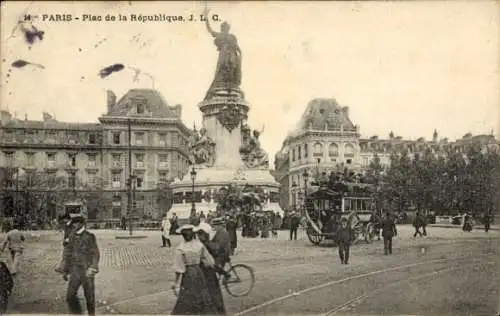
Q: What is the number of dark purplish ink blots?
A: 3